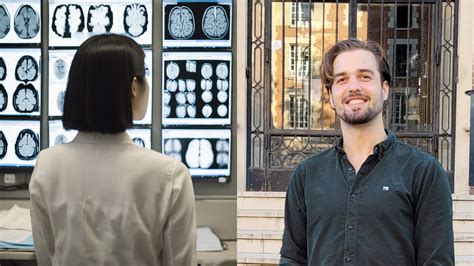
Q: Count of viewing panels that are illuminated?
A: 9